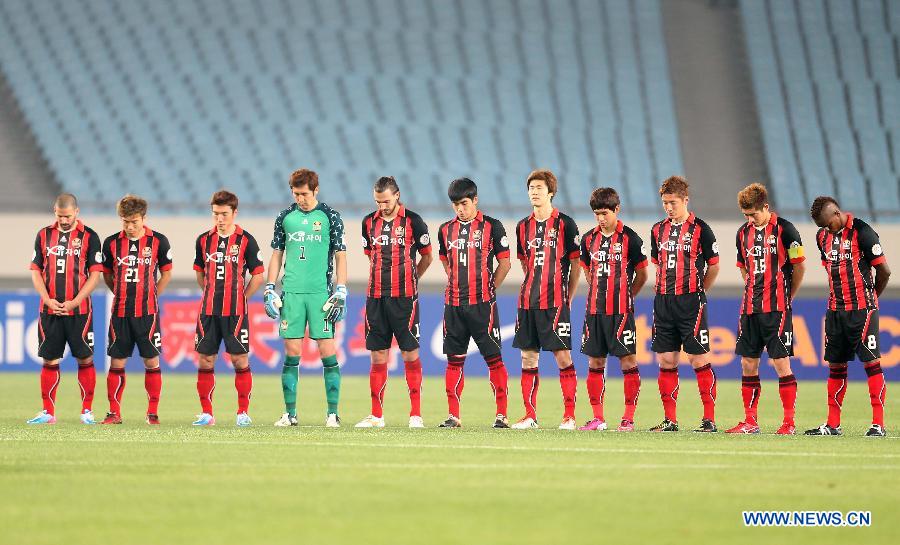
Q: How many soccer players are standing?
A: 11